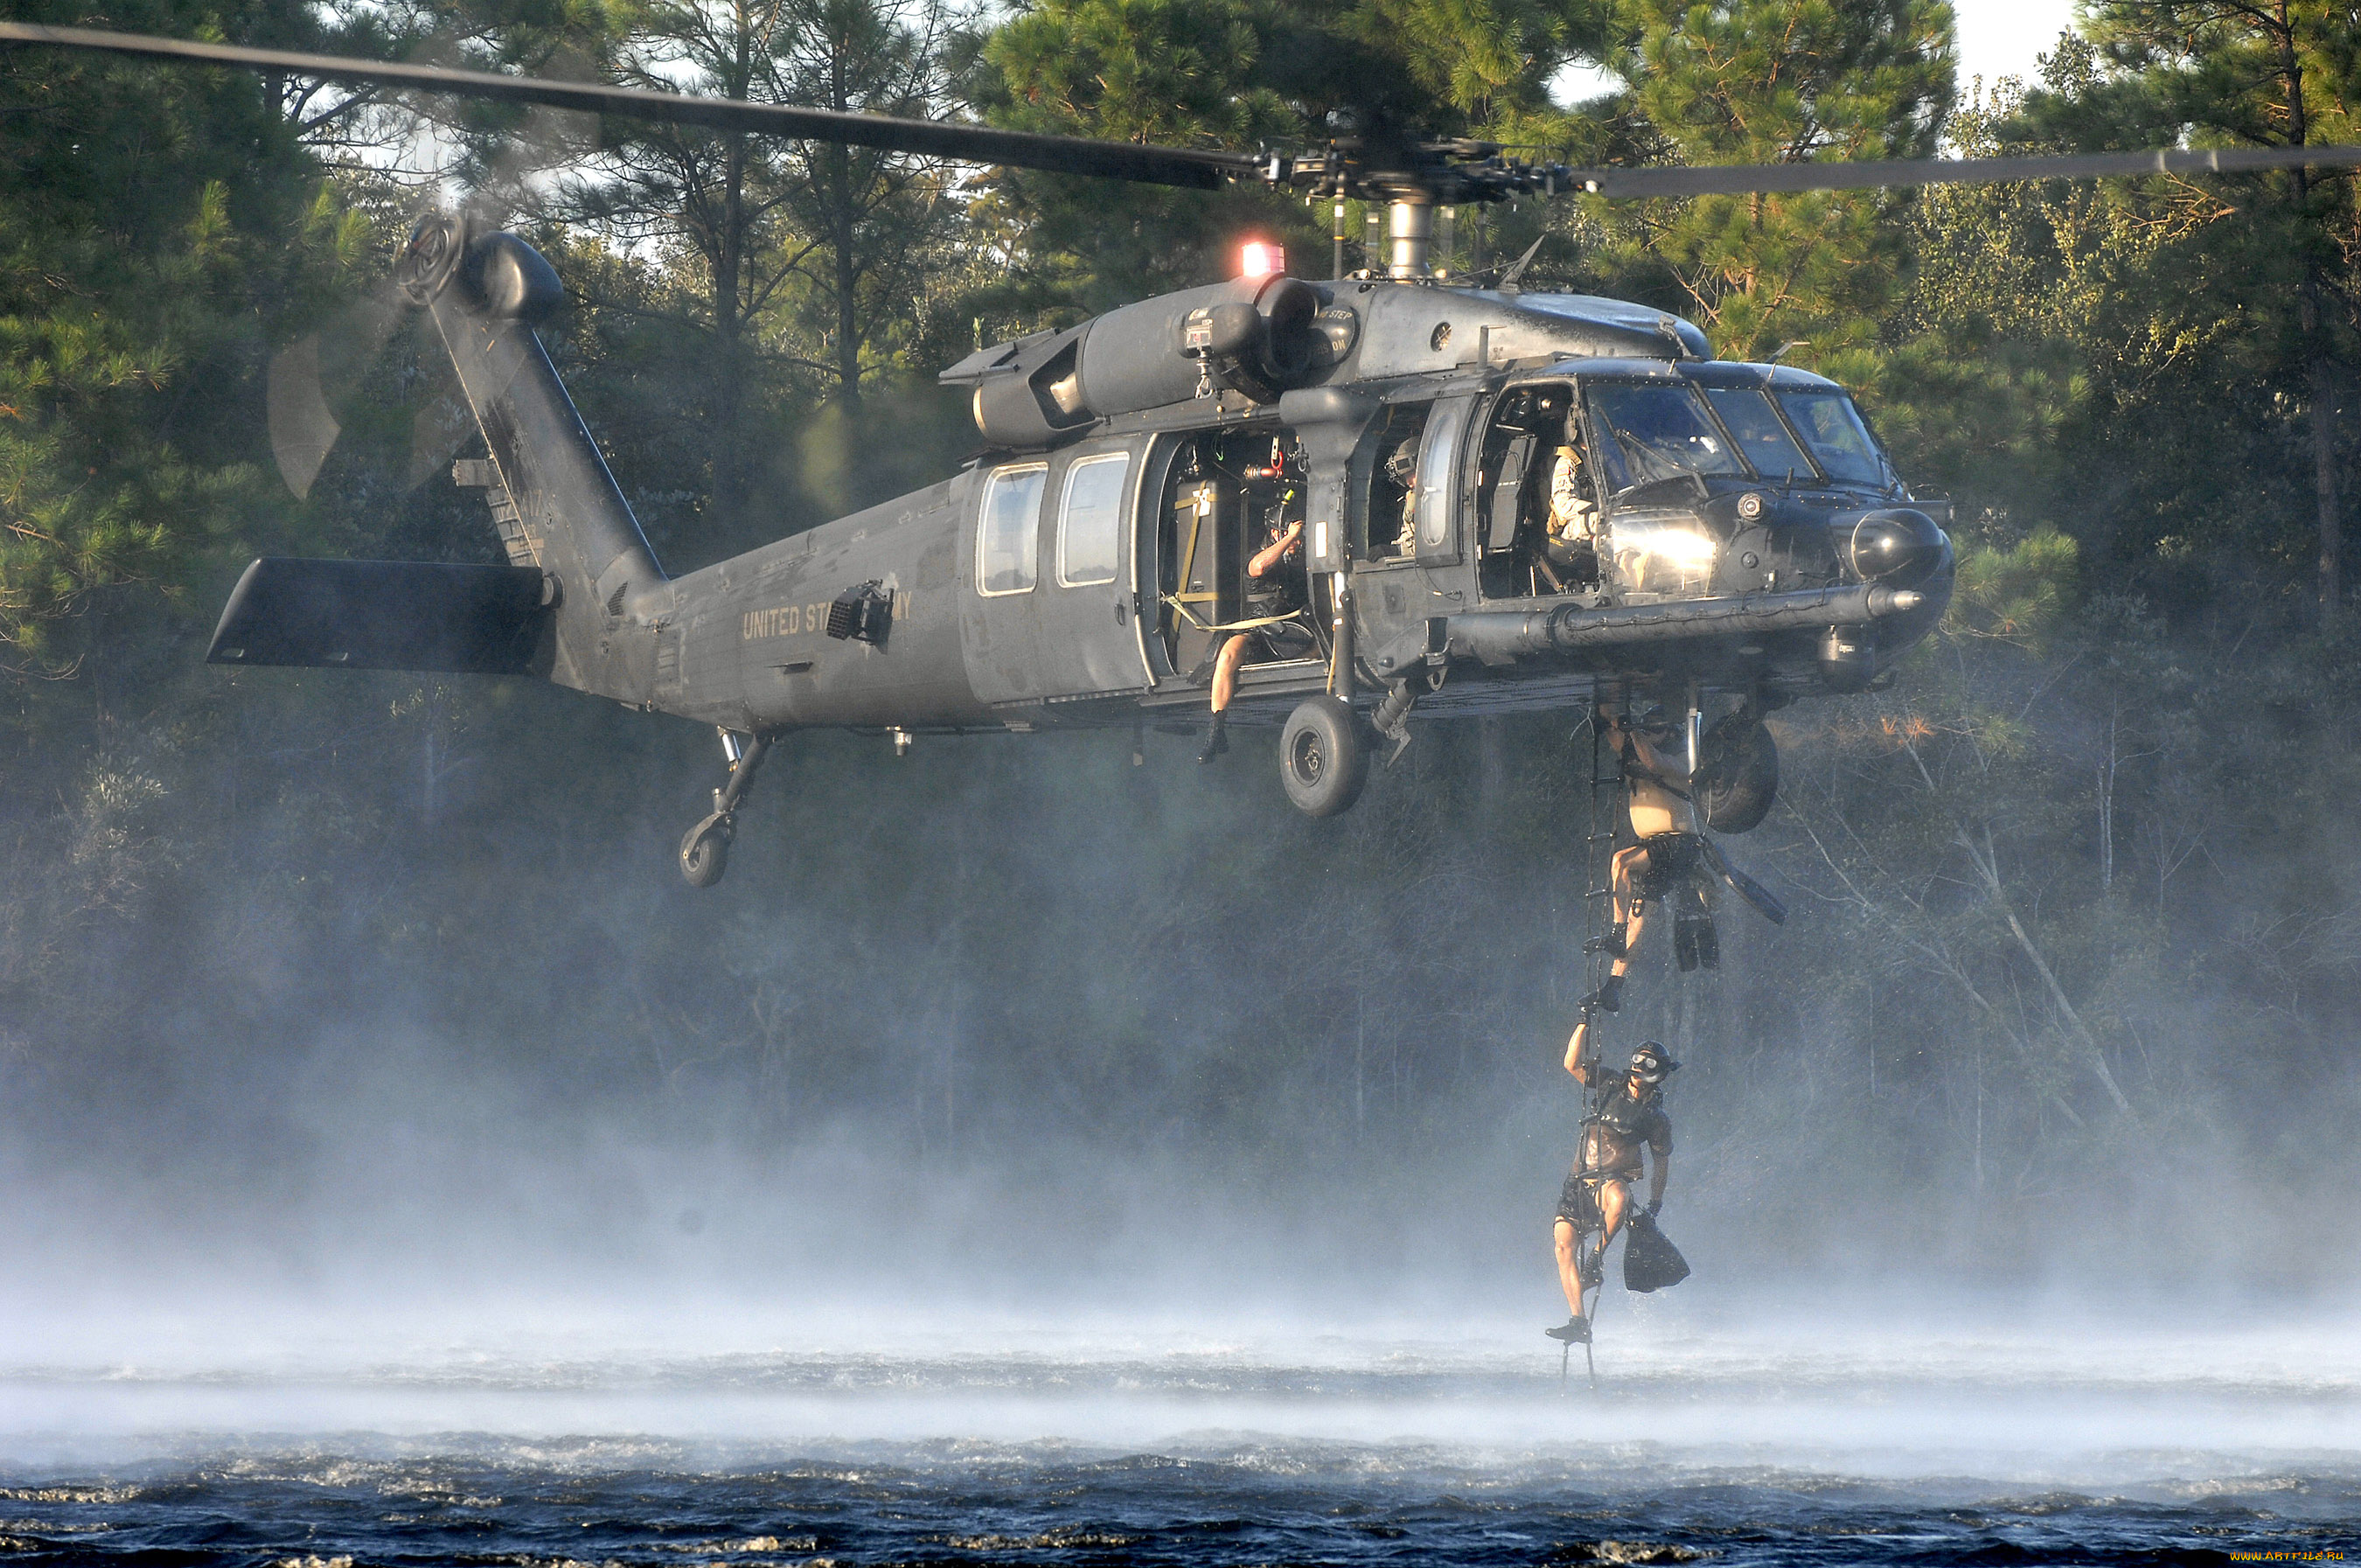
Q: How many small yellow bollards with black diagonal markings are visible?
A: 0